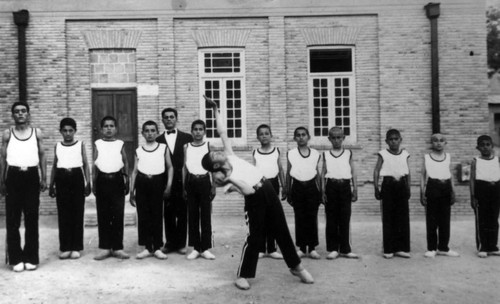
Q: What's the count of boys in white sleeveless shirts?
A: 12